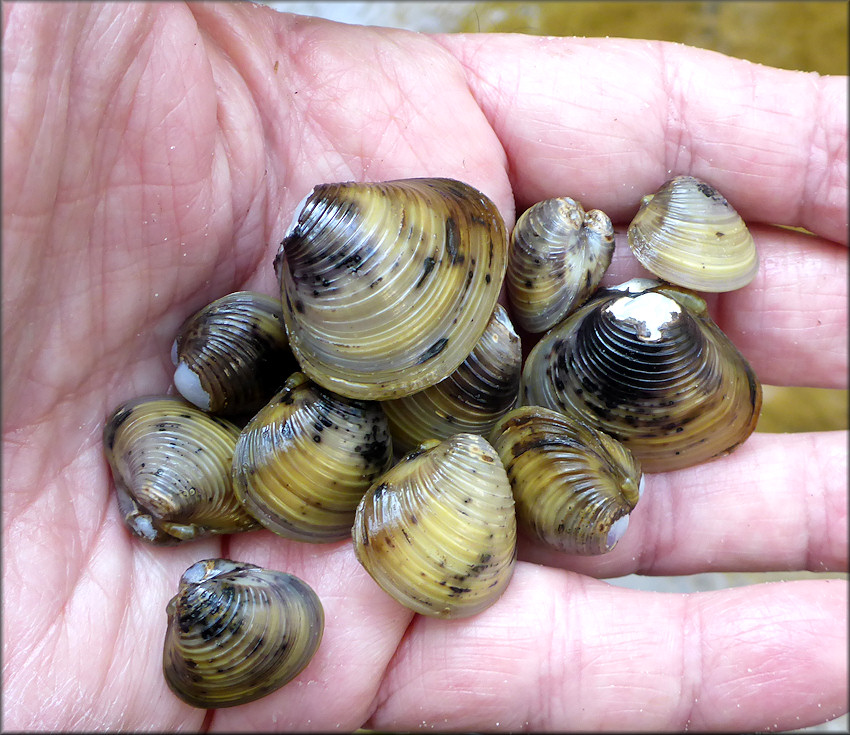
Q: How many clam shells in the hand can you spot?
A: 11